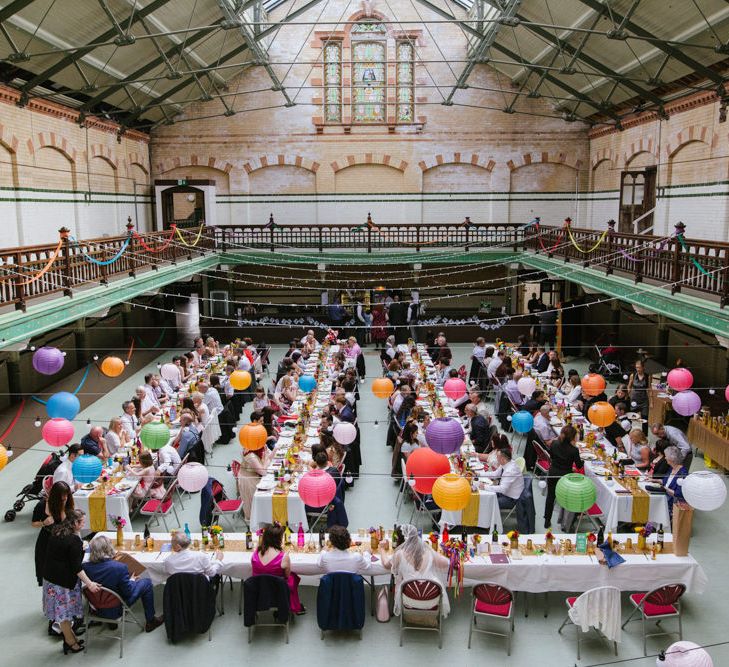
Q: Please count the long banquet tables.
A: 5